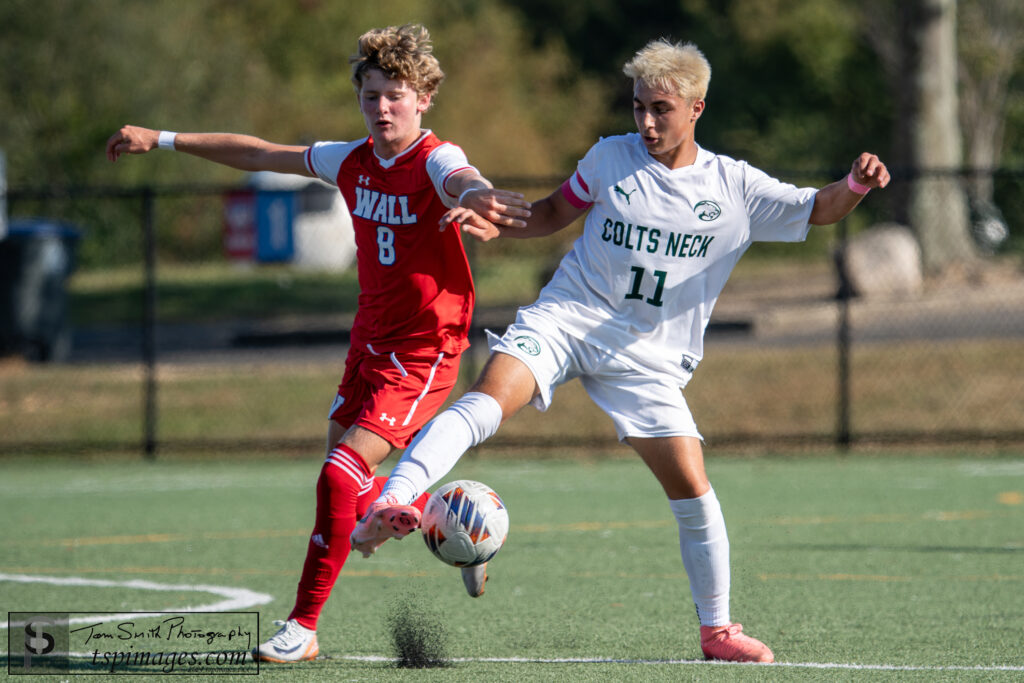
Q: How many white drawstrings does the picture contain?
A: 2